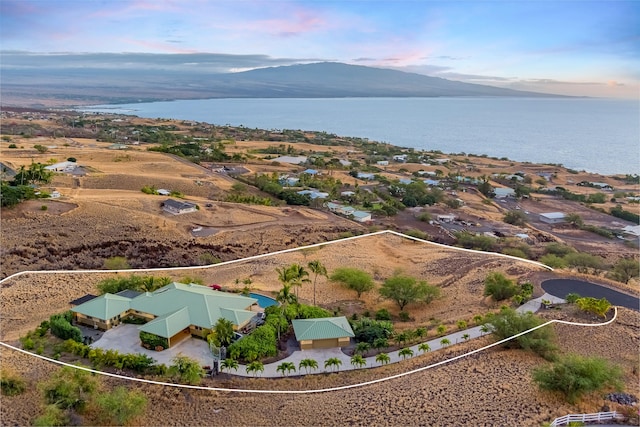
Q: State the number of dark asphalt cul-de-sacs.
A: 1